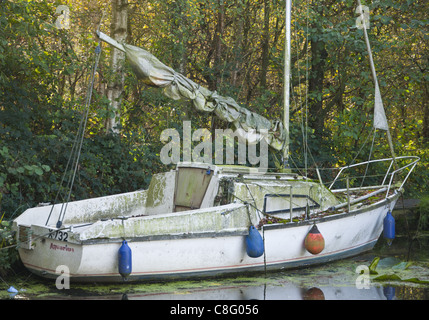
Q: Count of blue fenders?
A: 3